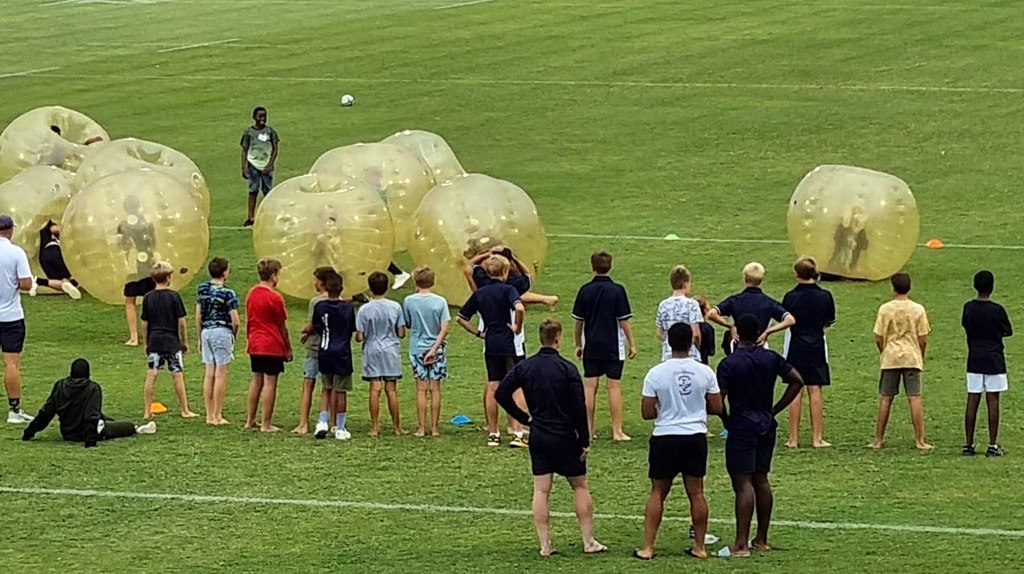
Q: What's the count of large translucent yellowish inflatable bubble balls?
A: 9